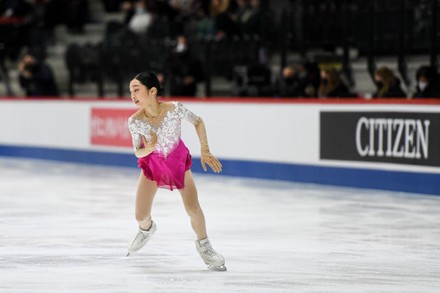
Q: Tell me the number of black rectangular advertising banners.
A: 1